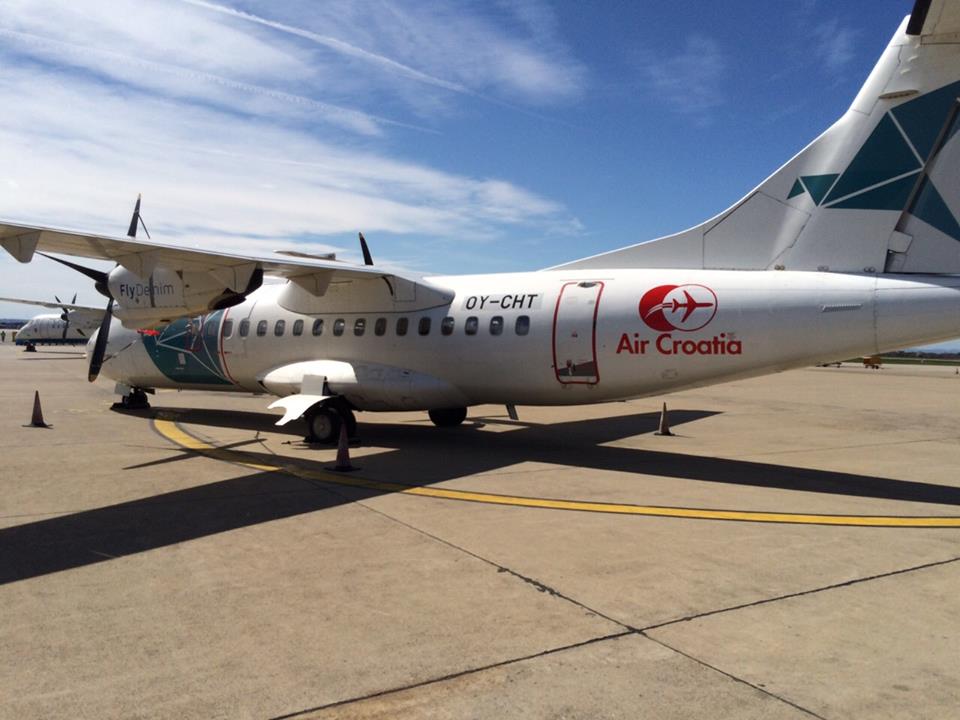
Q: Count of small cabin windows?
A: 15